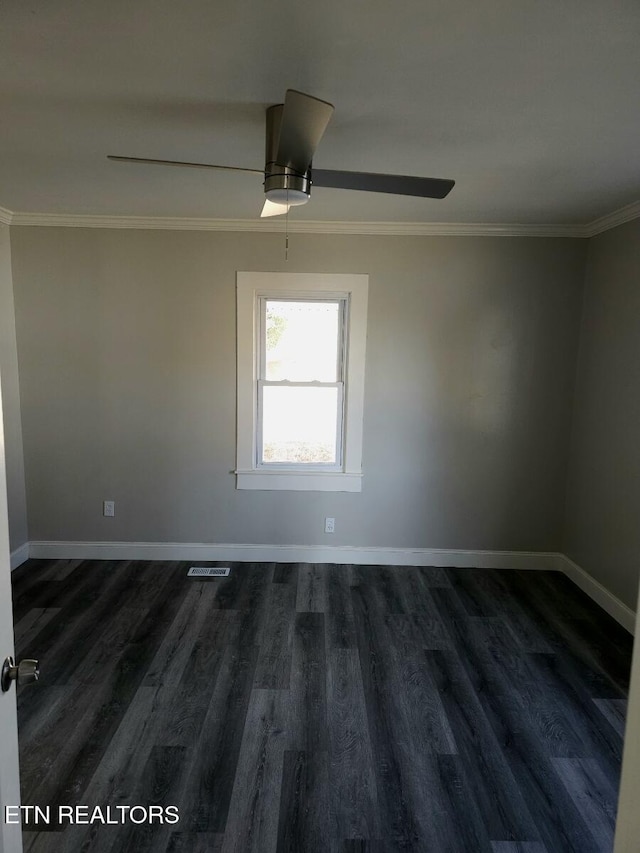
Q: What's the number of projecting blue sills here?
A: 0